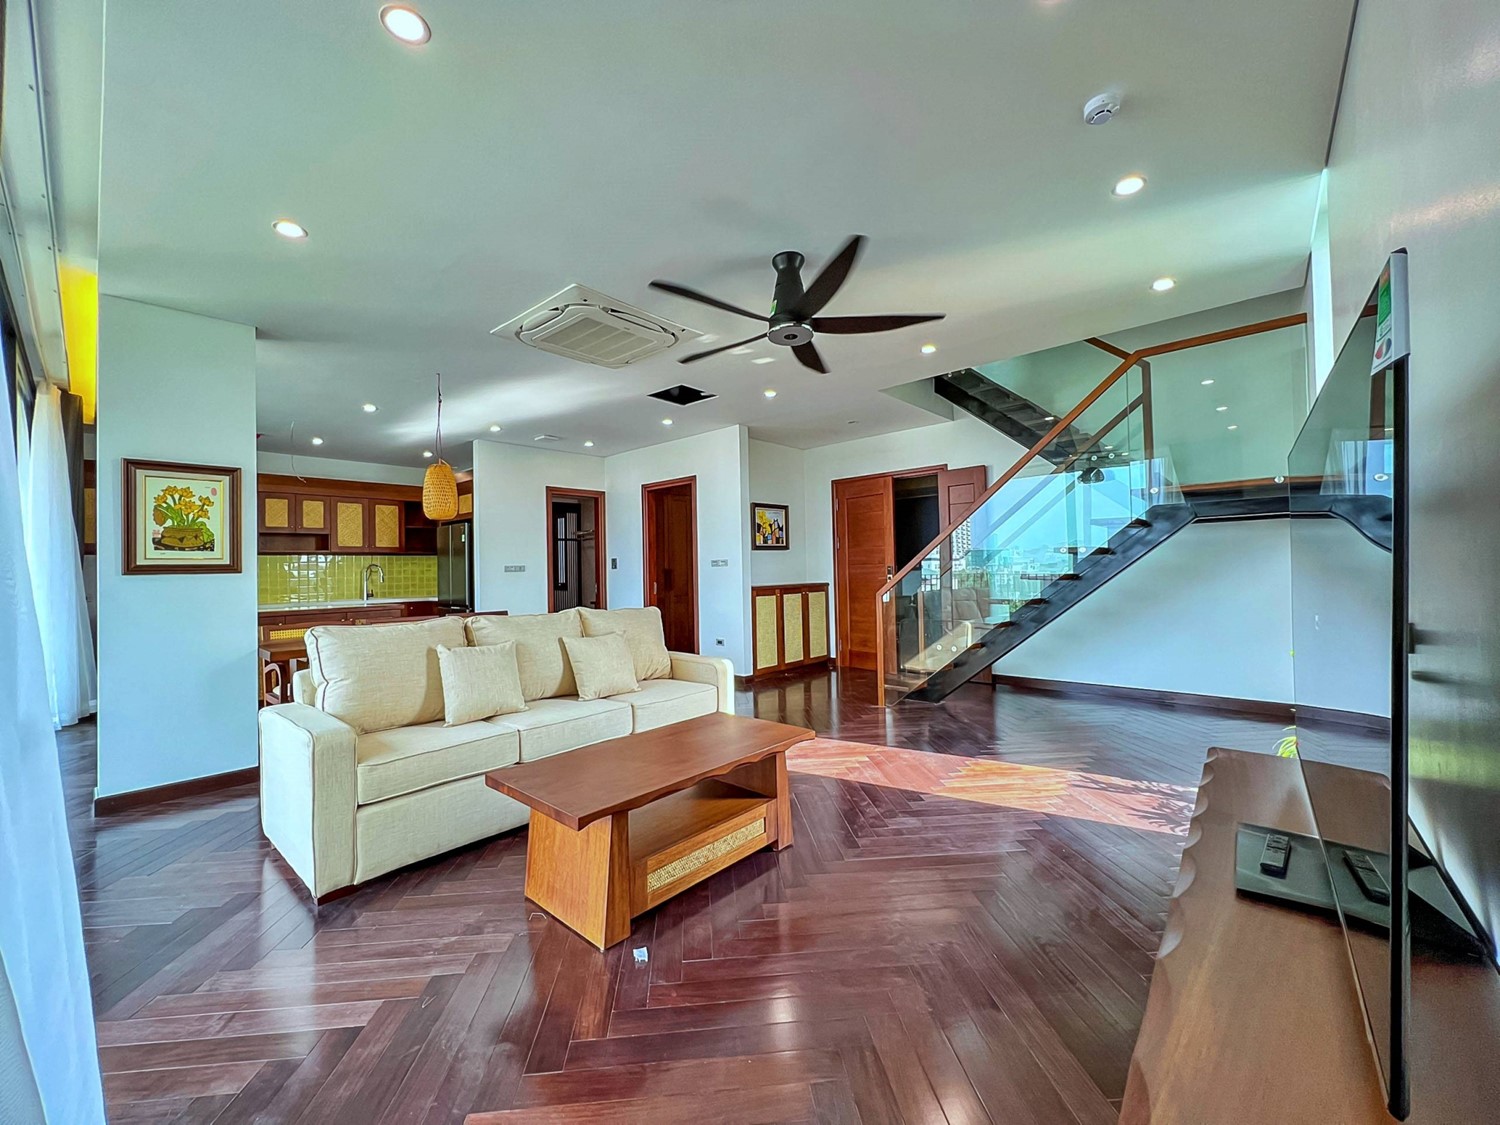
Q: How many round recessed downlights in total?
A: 12